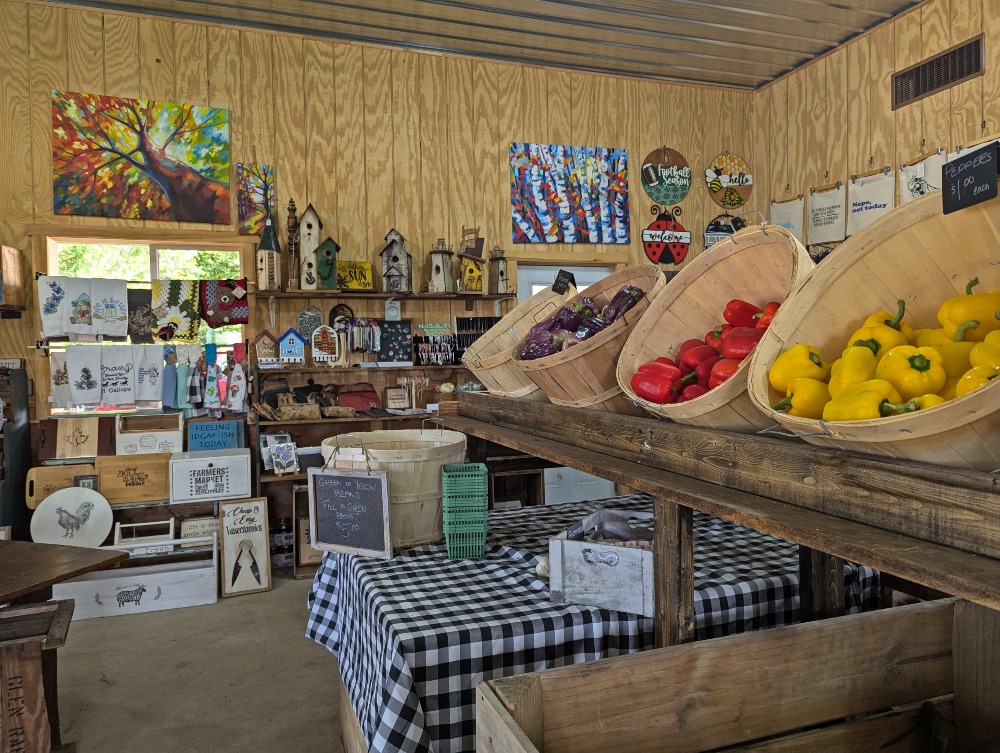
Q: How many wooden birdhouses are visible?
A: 7